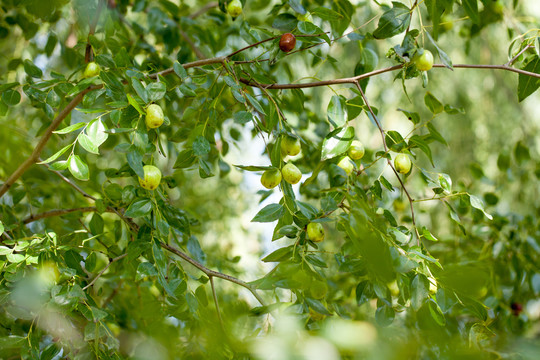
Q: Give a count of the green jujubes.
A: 12